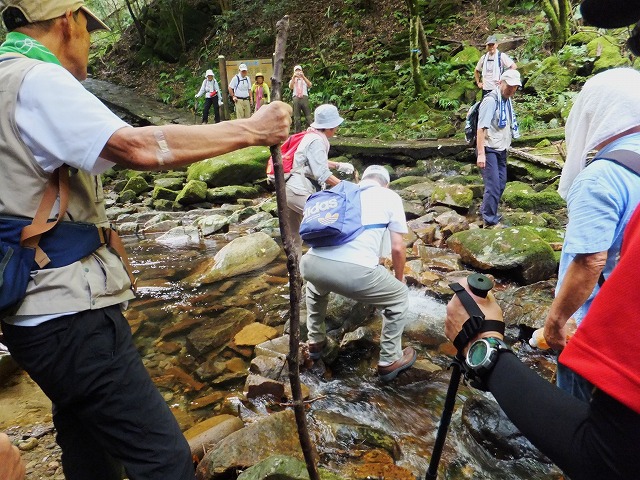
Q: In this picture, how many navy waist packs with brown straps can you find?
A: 1